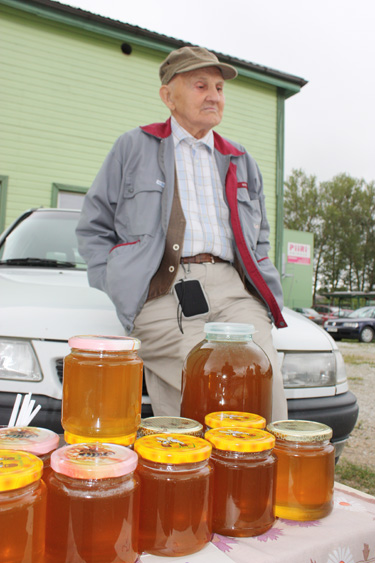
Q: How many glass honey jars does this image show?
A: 11